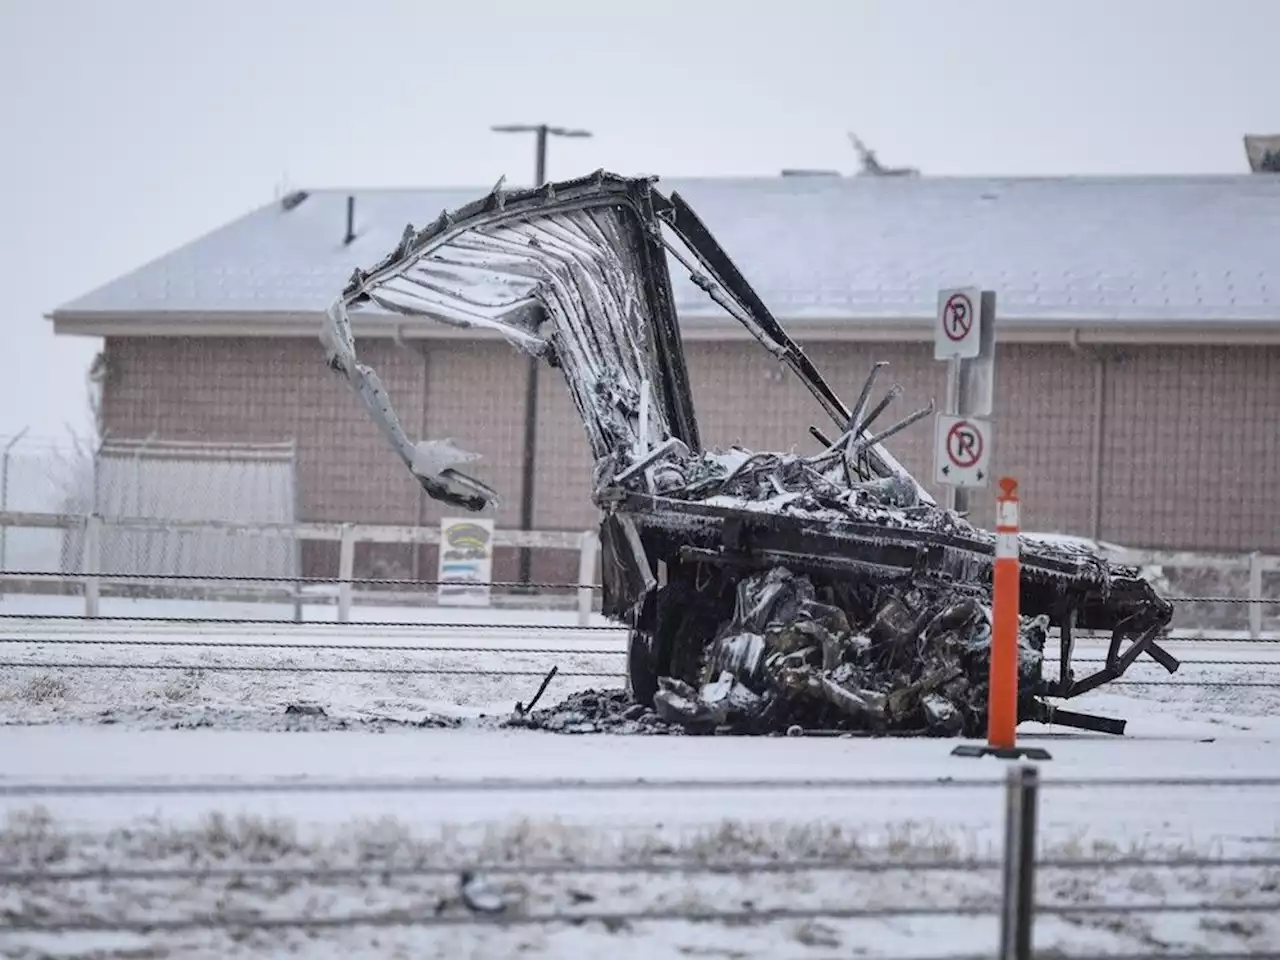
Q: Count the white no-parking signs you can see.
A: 2